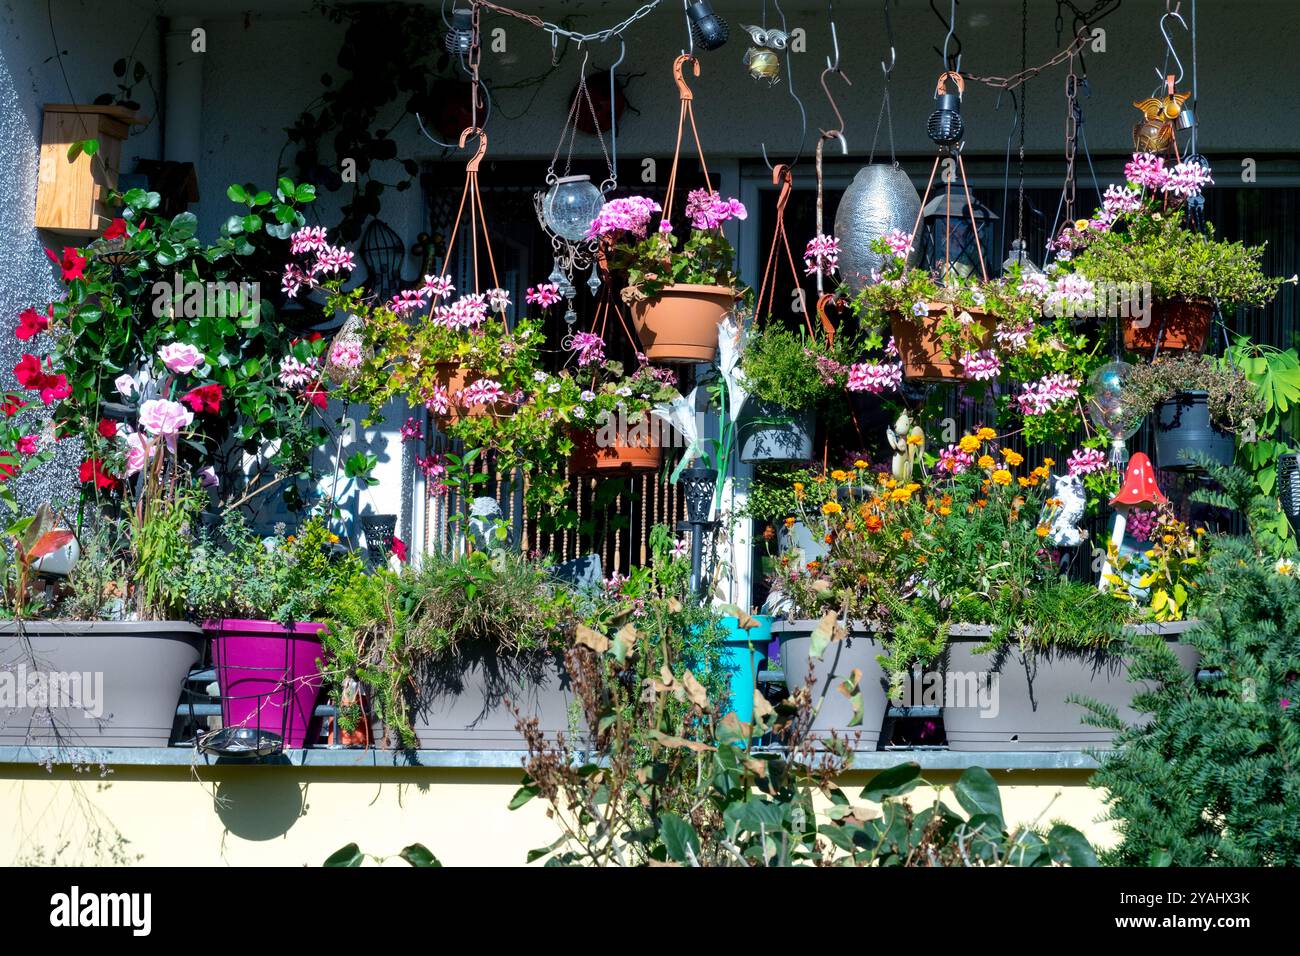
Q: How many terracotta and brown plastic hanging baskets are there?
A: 5